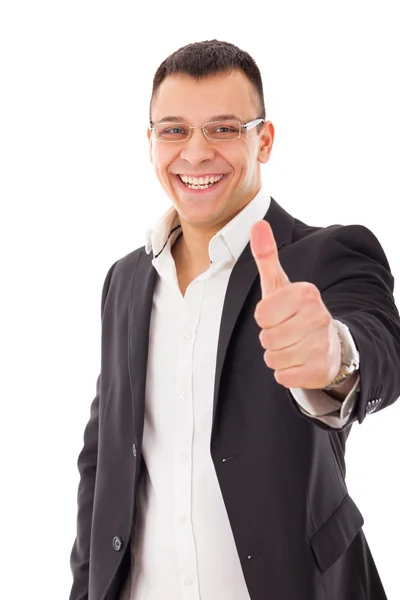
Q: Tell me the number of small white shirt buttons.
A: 5